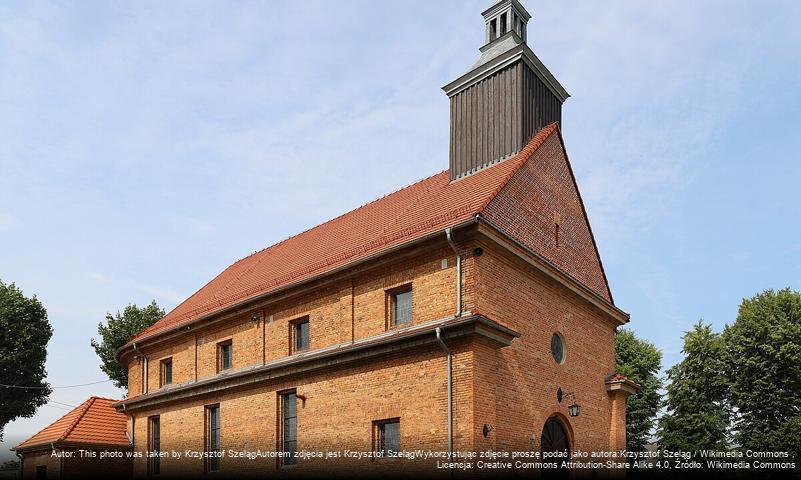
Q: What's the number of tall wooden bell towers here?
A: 1